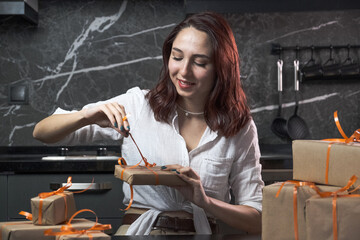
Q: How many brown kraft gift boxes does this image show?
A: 7